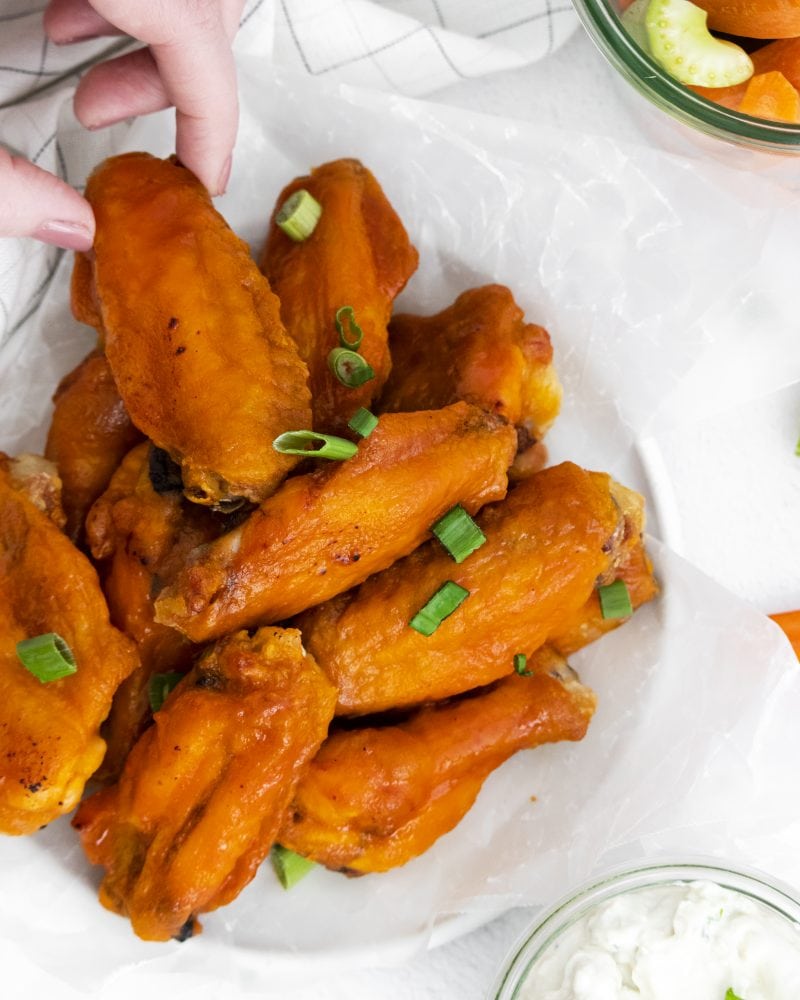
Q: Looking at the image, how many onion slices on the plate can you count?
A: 12